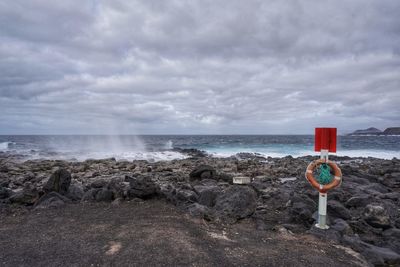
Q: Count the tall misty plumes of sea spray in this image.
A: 1